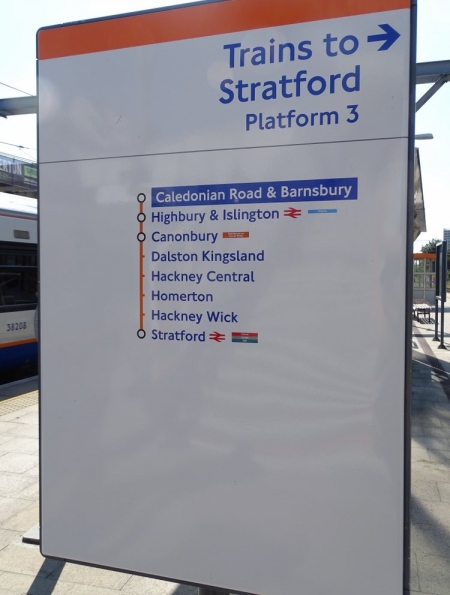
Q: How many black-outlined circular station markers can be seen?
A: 4